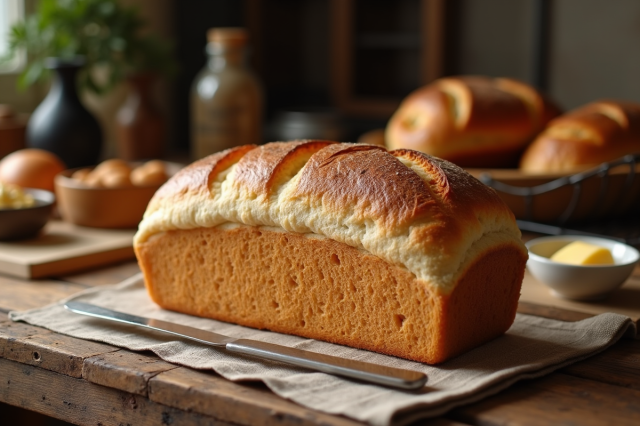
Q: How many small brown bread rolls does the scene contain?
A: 2